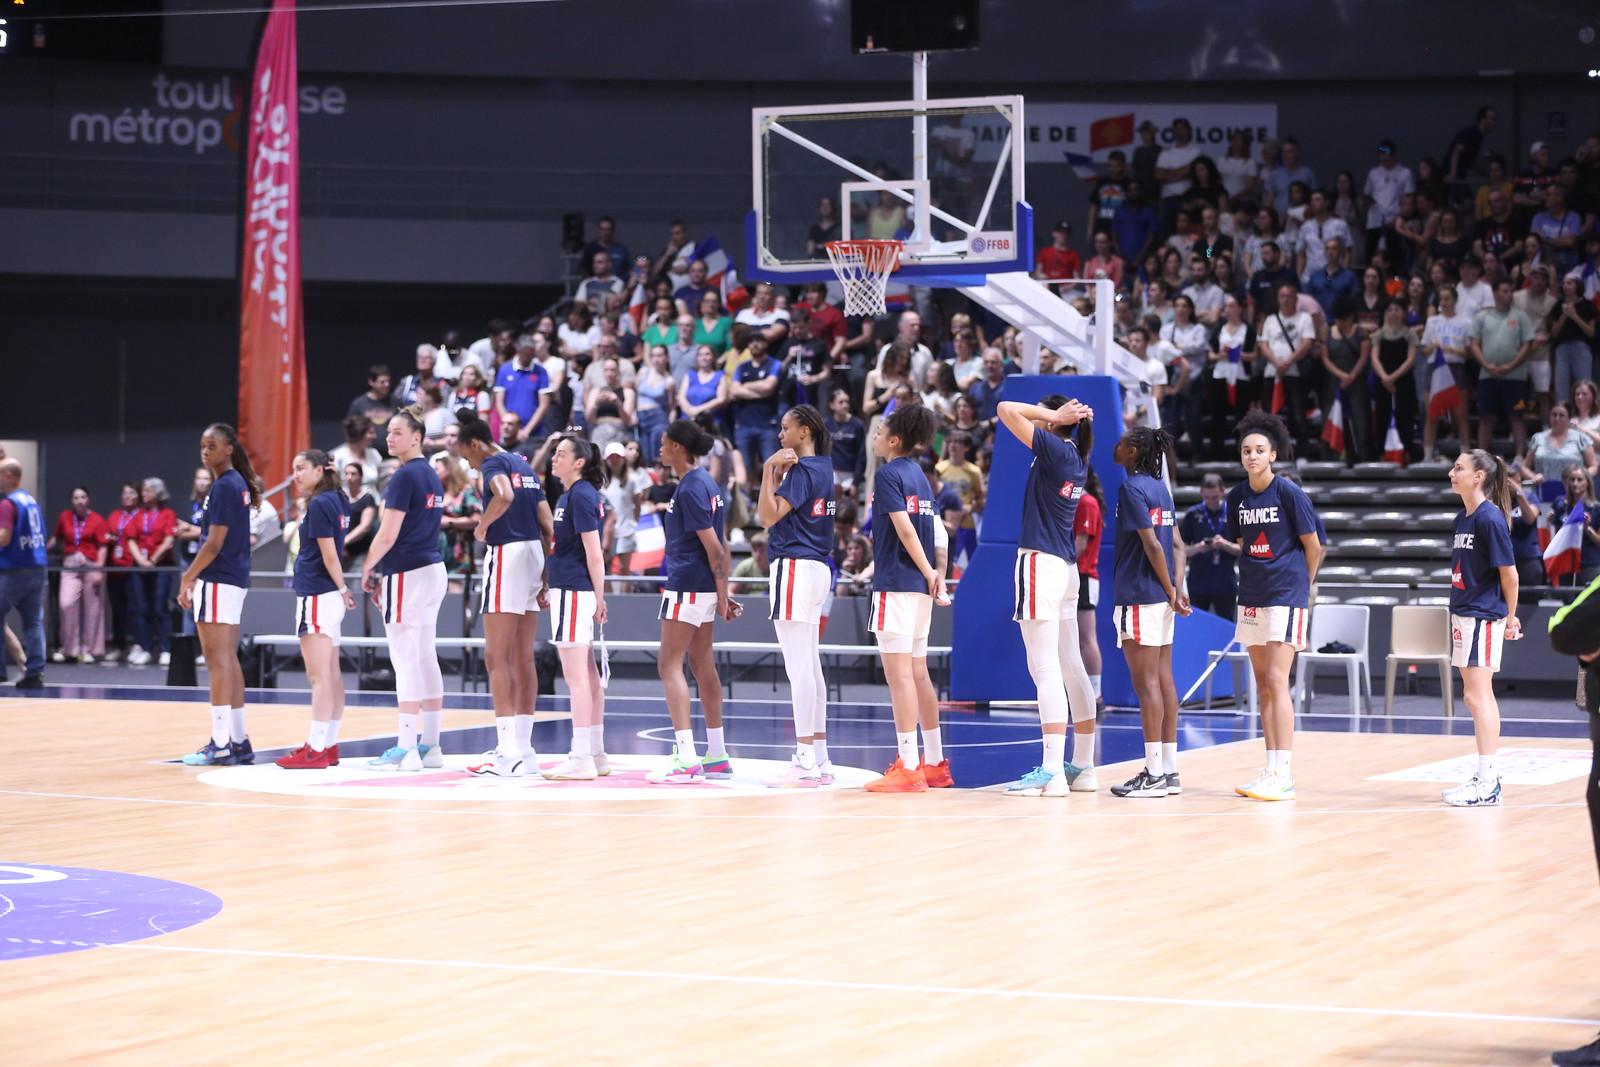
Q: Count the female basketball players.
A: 12